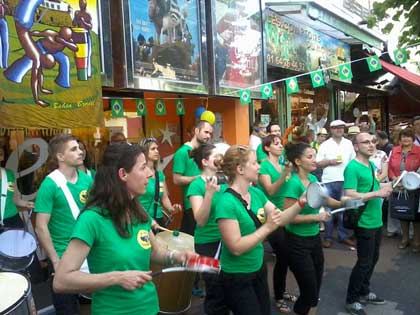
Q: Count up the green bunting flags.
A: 11